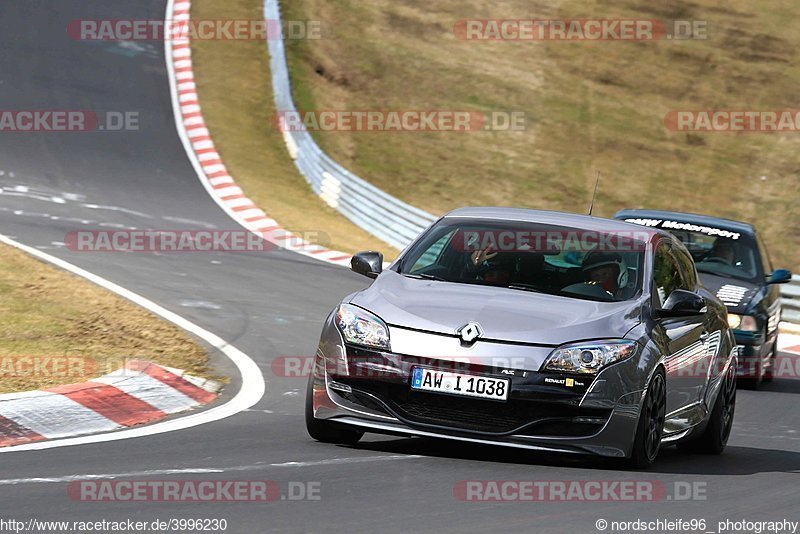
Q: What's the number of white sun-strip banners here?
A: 1